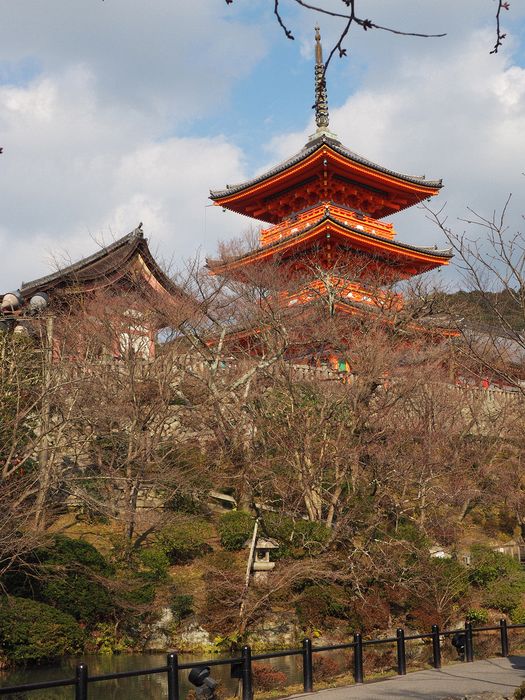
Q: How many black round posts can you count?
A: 9